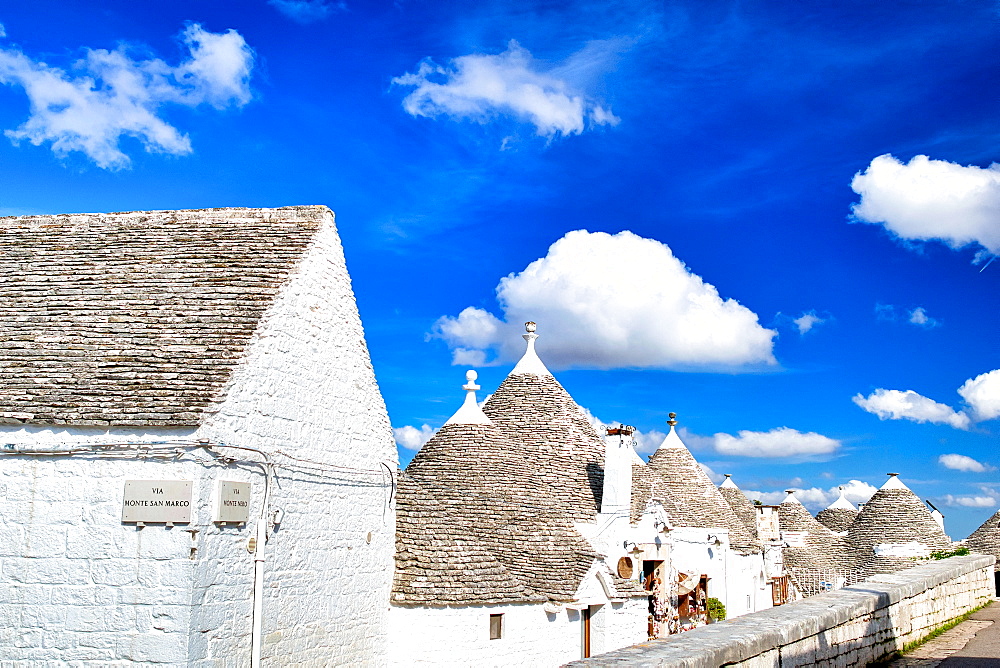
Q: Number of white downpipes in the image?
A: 1